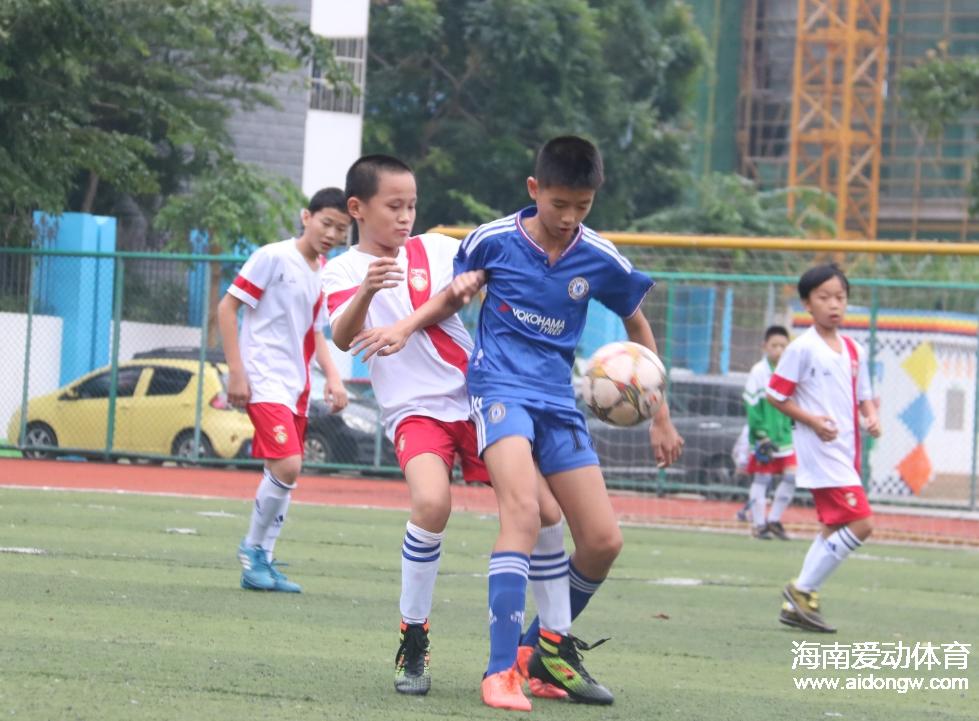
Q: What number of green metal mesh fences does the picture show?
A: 1